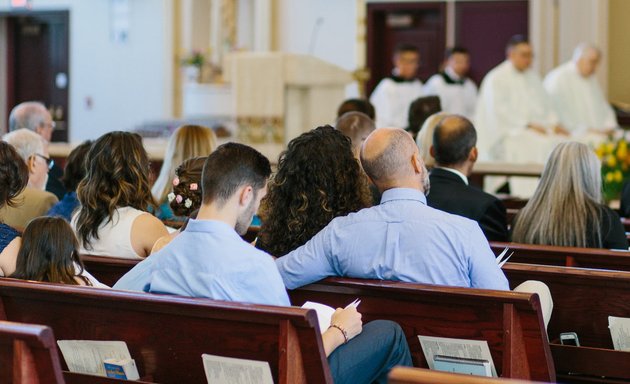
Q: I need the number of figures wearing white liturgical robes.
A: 4